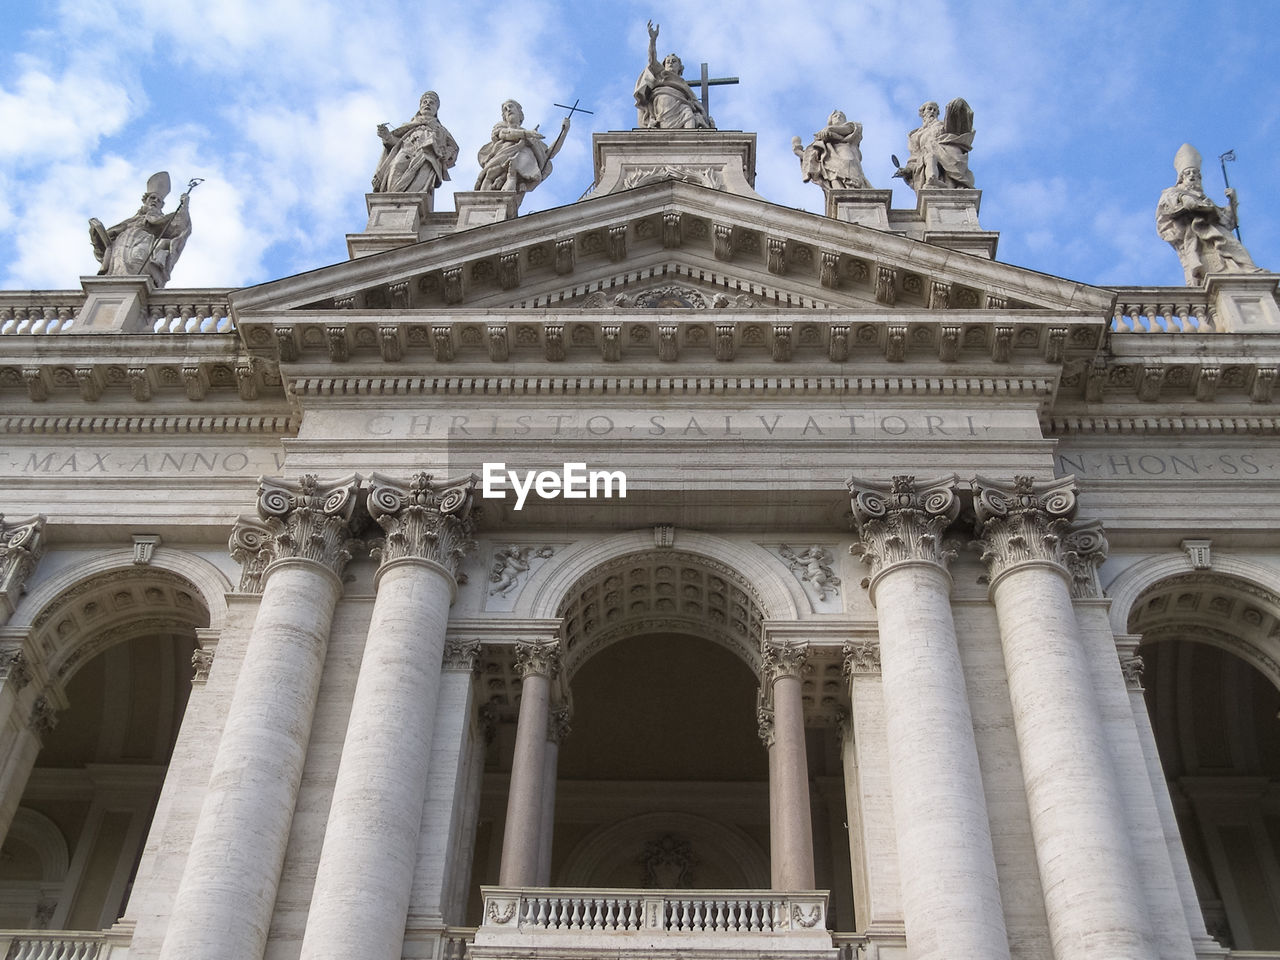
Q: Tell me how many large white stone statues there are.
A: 7